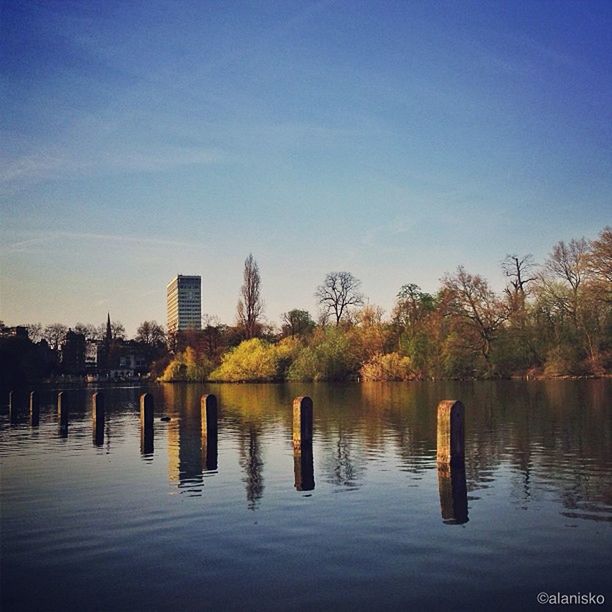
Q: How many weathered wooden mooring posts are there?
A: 8